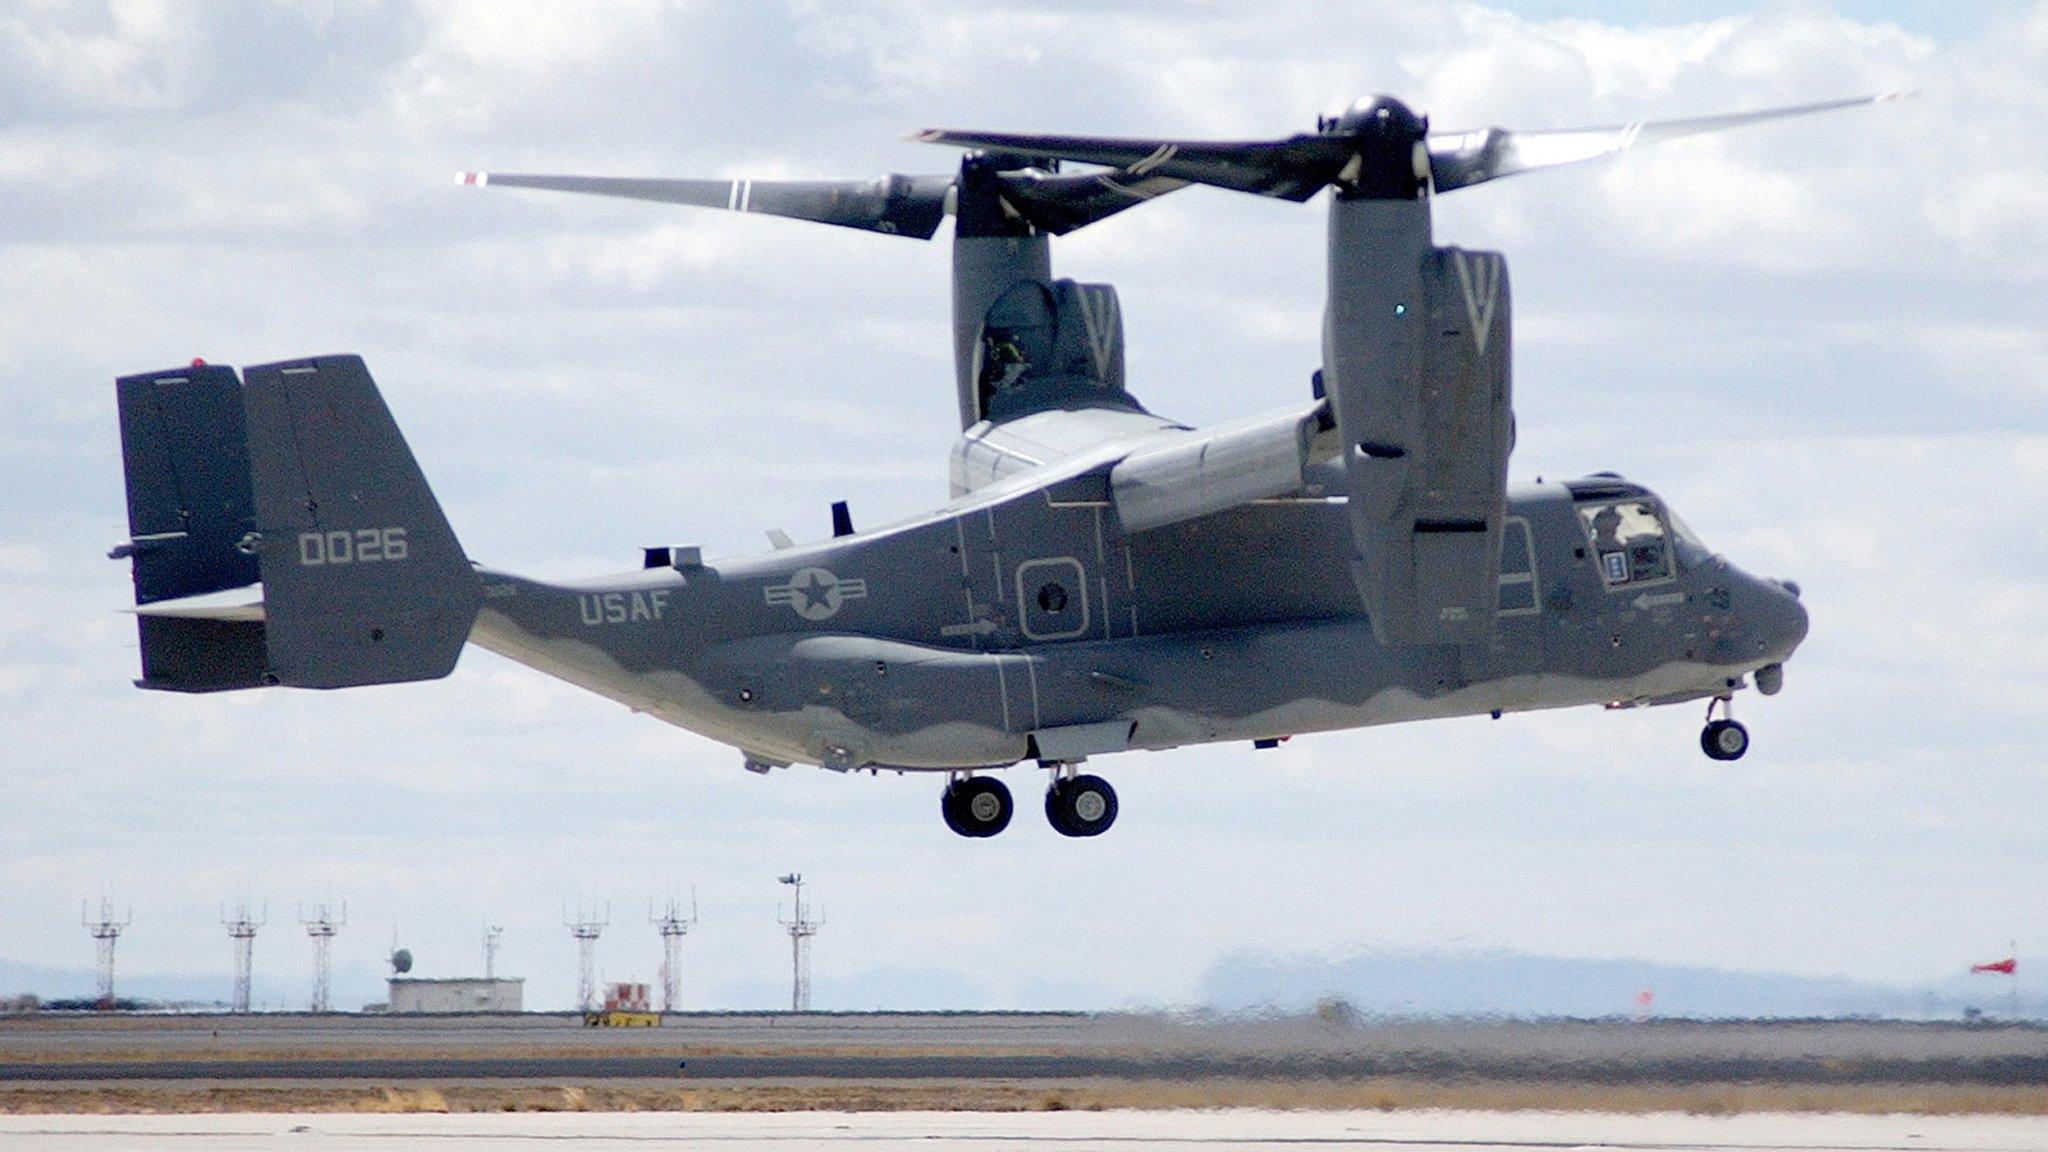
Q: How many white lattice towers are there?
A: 6